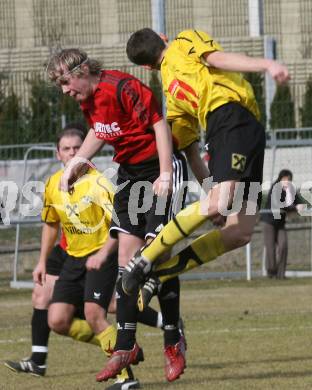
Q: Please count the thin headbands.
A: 1